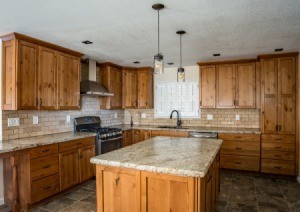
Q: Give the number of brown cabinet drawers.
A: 11